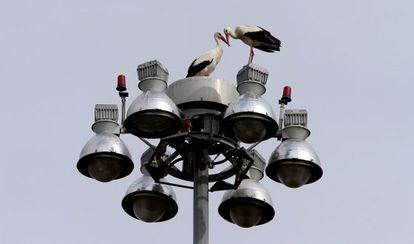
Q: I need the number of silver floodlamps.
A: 6